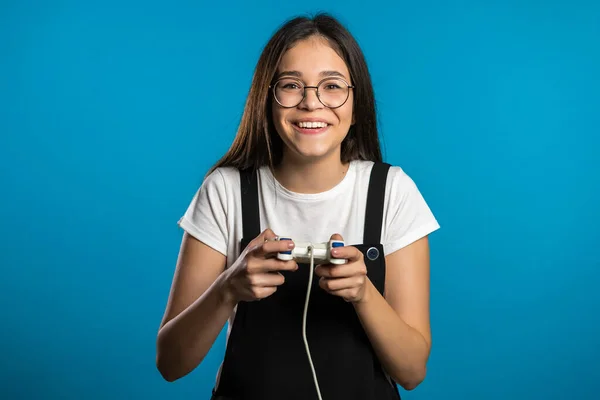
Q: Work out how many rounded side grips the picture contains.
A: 2